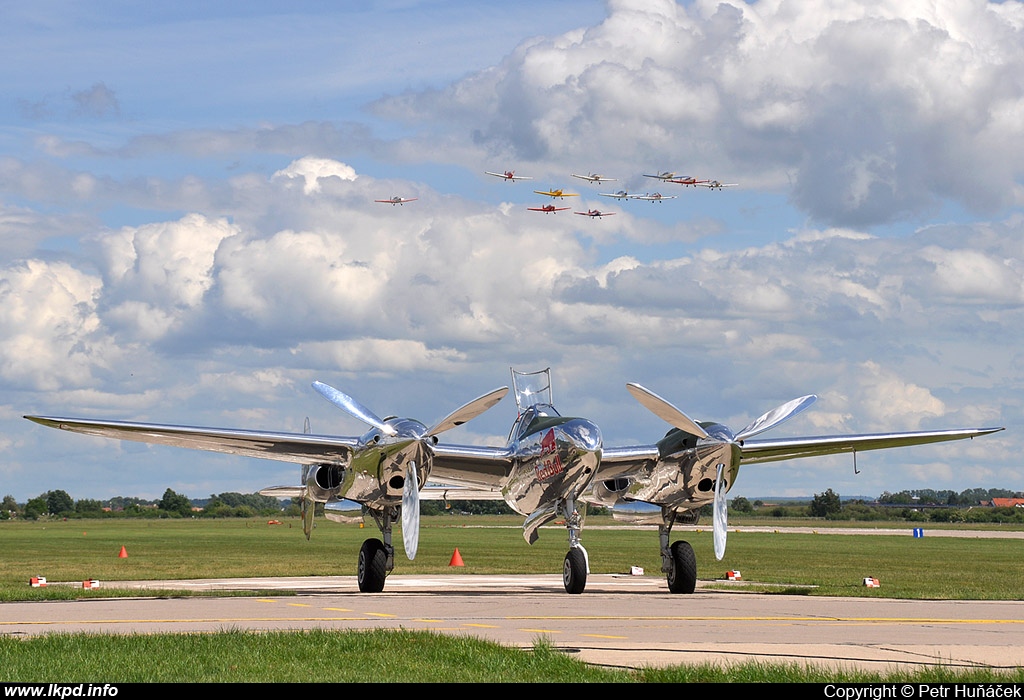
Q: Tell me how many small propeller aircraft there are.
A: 11